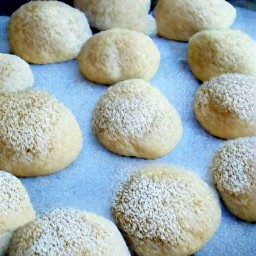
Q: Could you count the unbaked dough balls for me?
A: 13